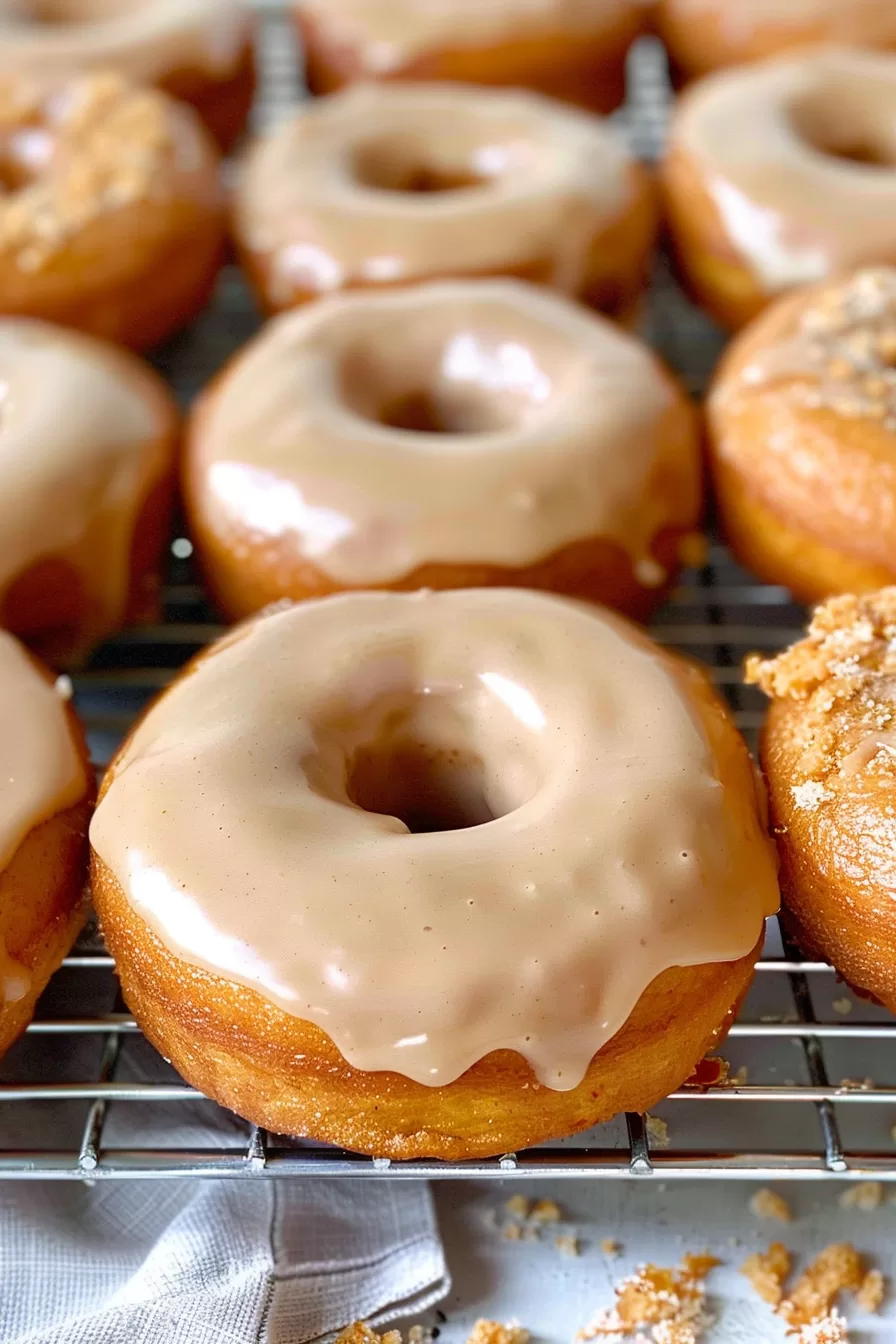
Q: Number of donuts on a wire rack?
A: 12